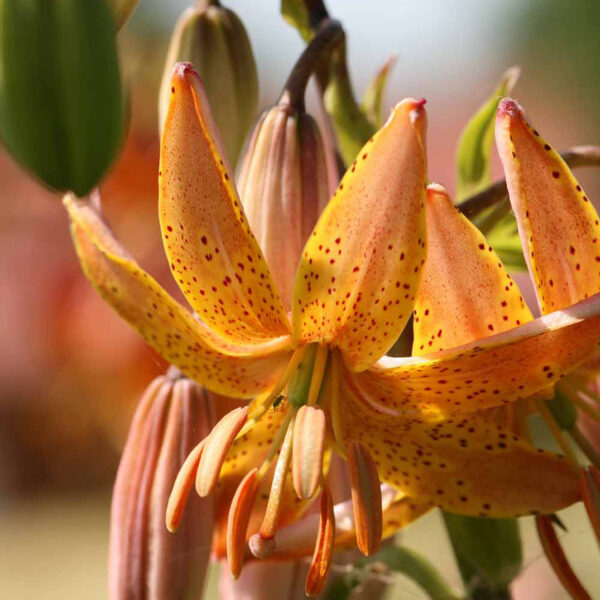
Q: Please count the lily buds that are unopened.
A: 4